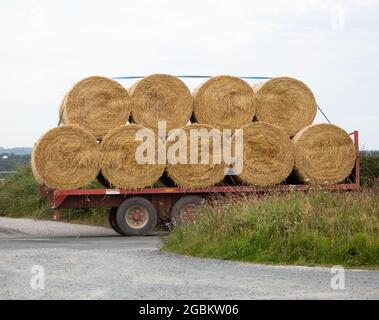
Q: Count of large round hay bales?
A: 9